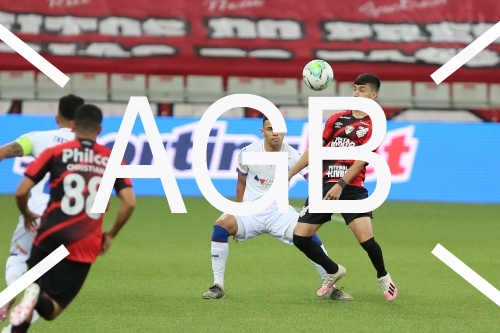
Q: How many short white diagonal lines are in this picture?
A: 4